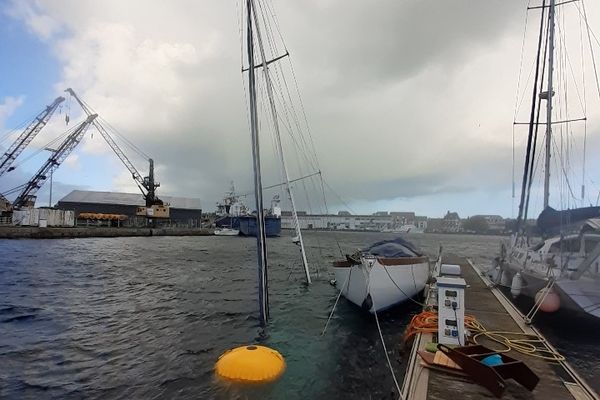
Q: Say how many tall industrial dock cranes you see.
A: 3